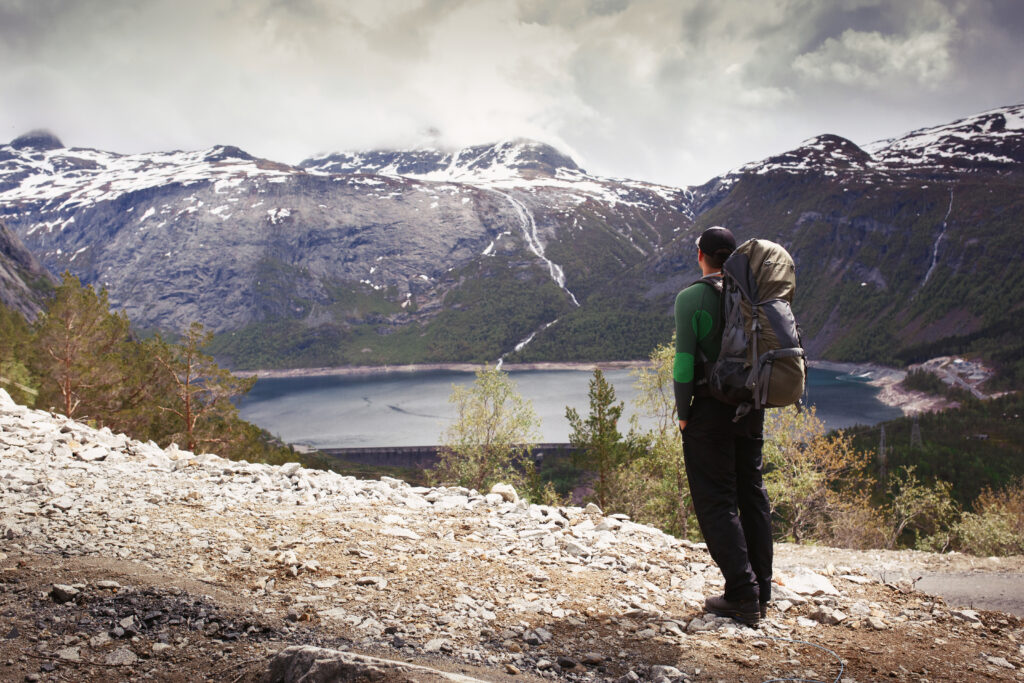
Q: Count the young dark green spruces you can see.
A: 1